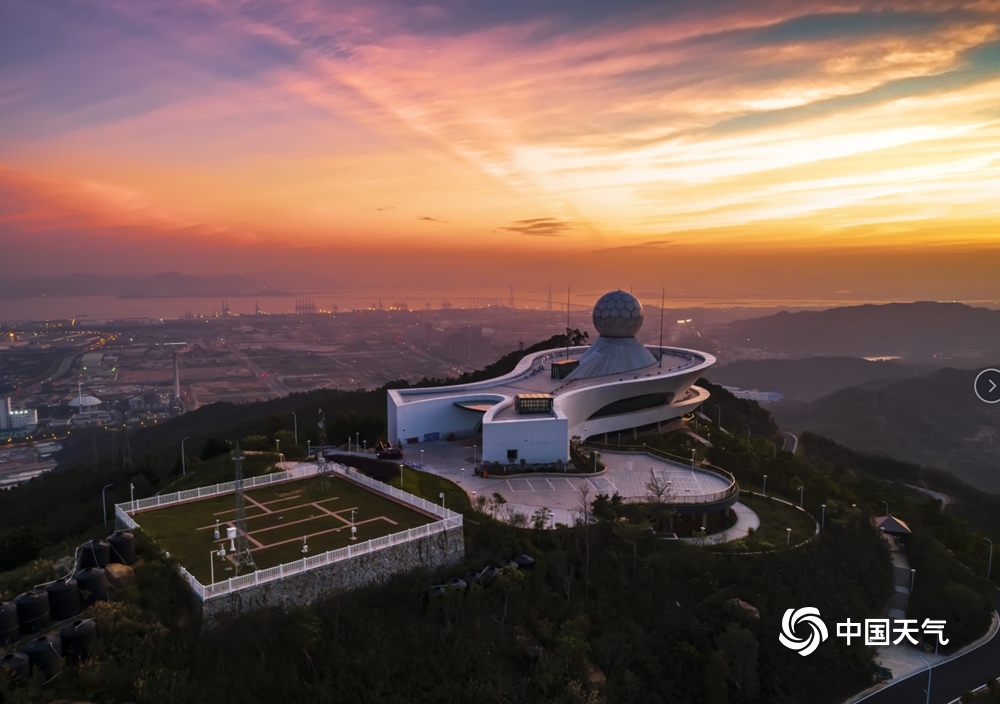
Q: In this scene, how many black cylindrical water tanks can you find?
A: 15